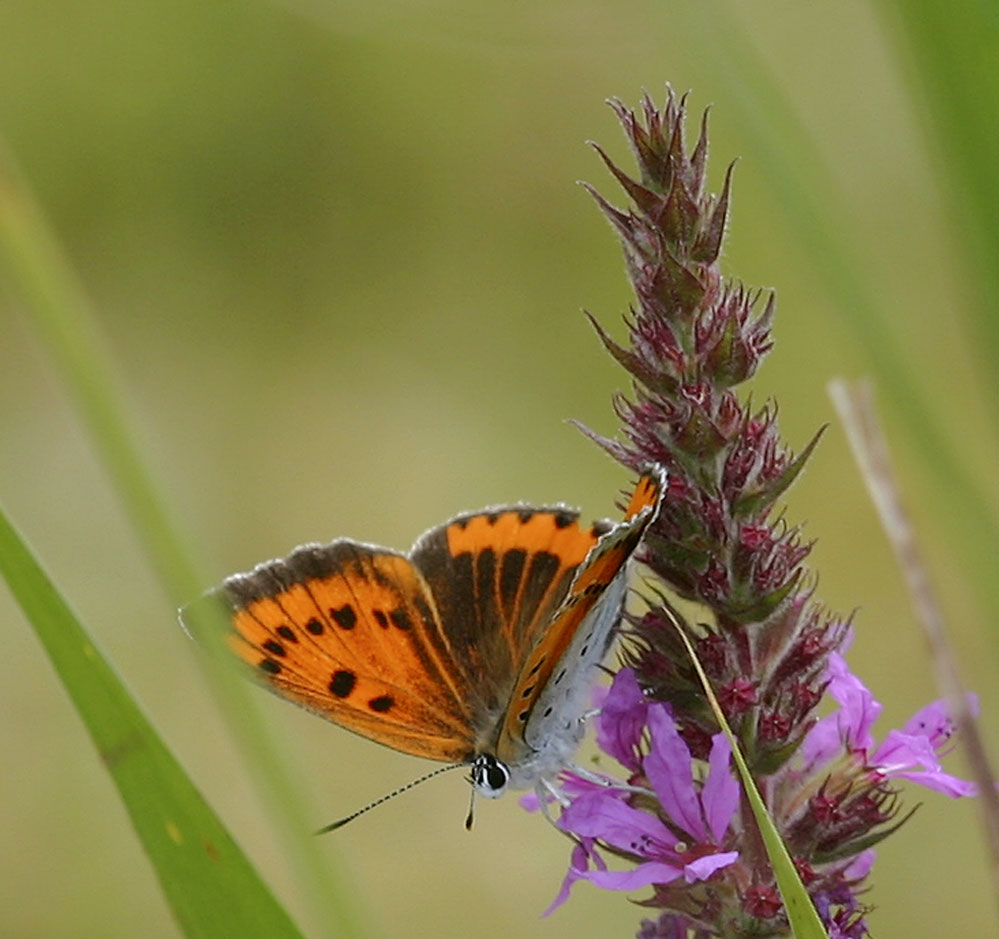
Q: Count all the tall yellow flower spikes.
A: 0